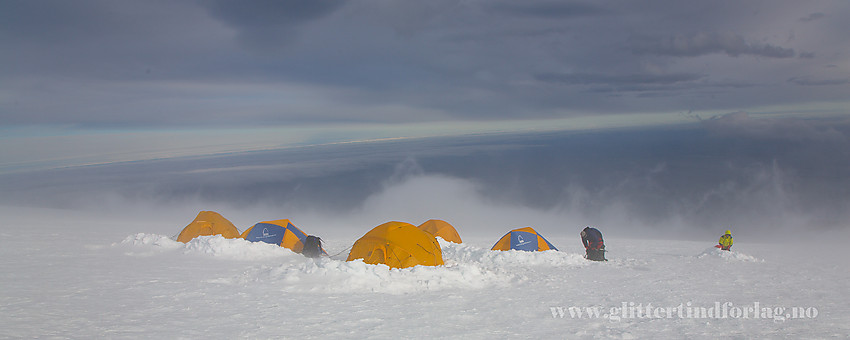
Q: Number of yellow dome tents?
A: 3